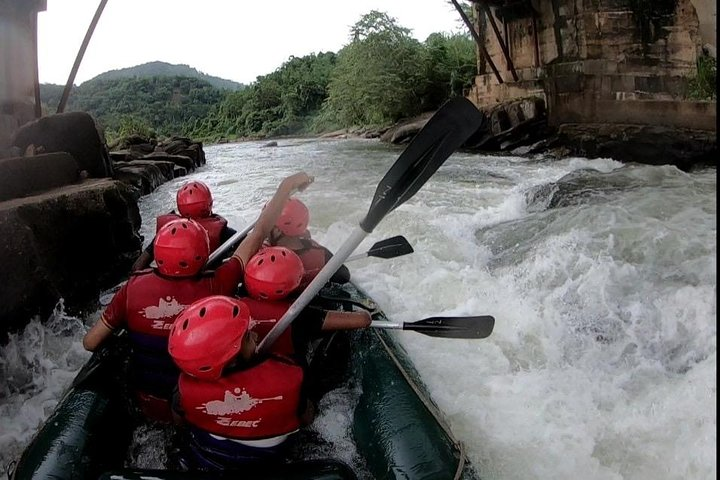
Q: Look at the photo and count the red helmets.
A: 5